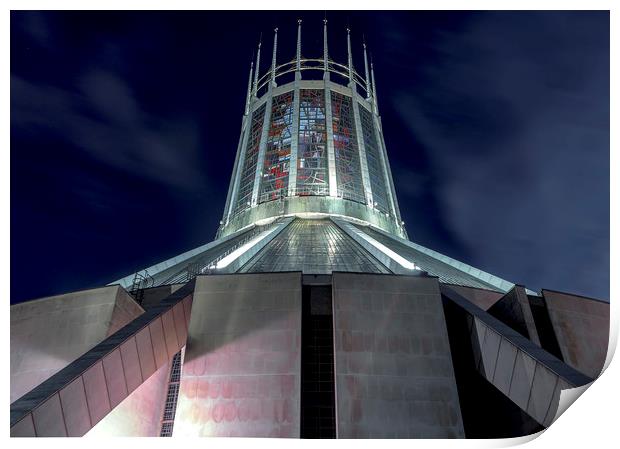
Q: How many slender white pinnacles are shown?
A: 8